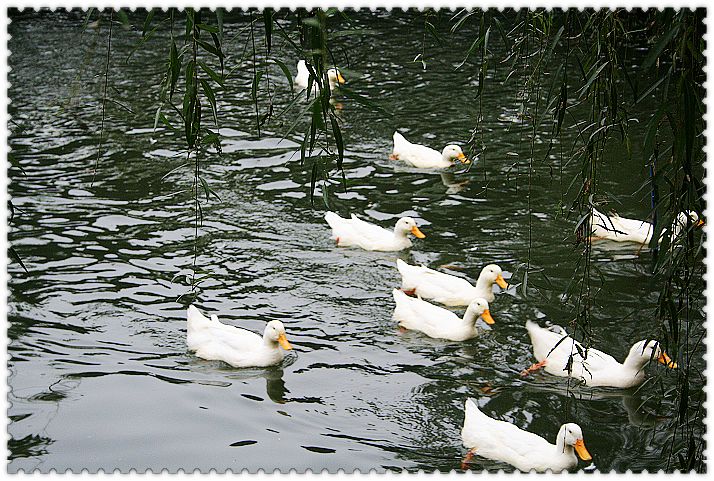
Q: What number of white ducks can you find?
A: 9